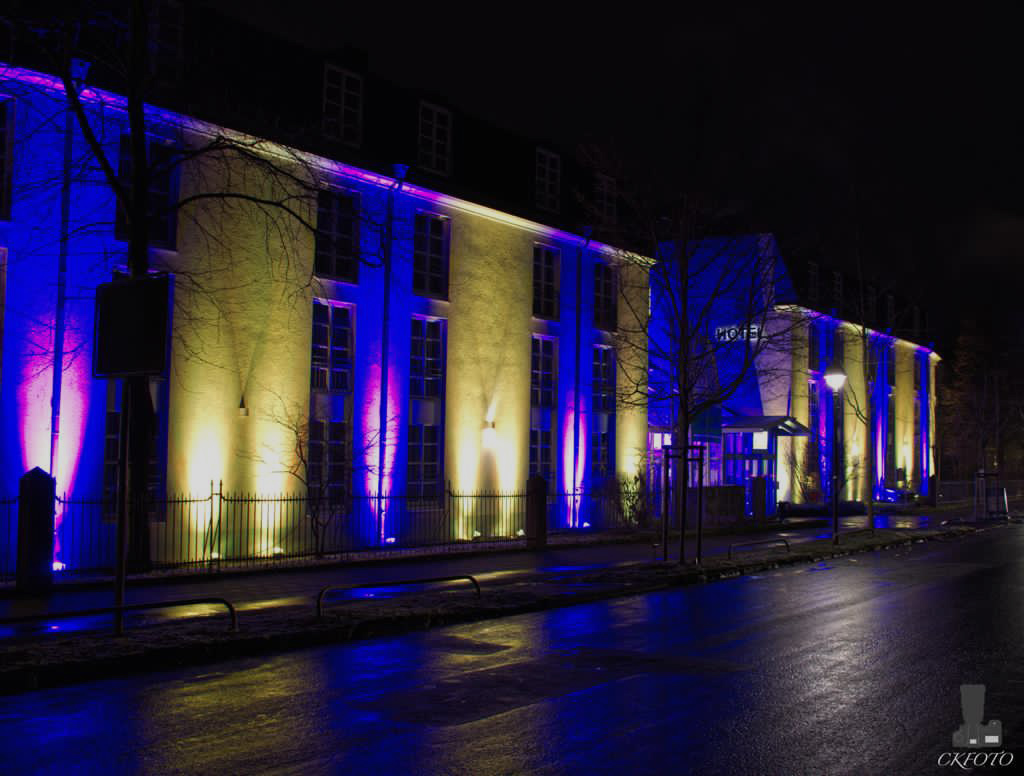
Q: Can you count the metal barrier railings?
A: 3